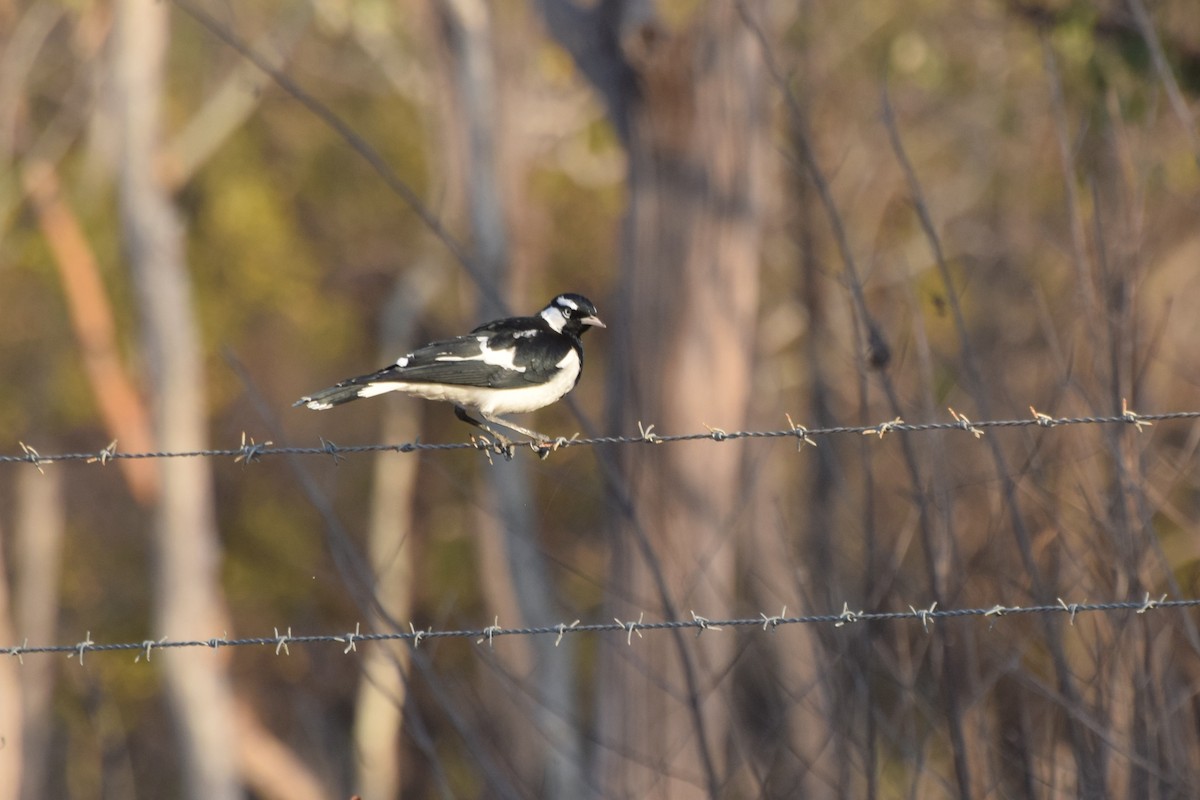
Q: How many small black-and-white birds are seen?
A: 1